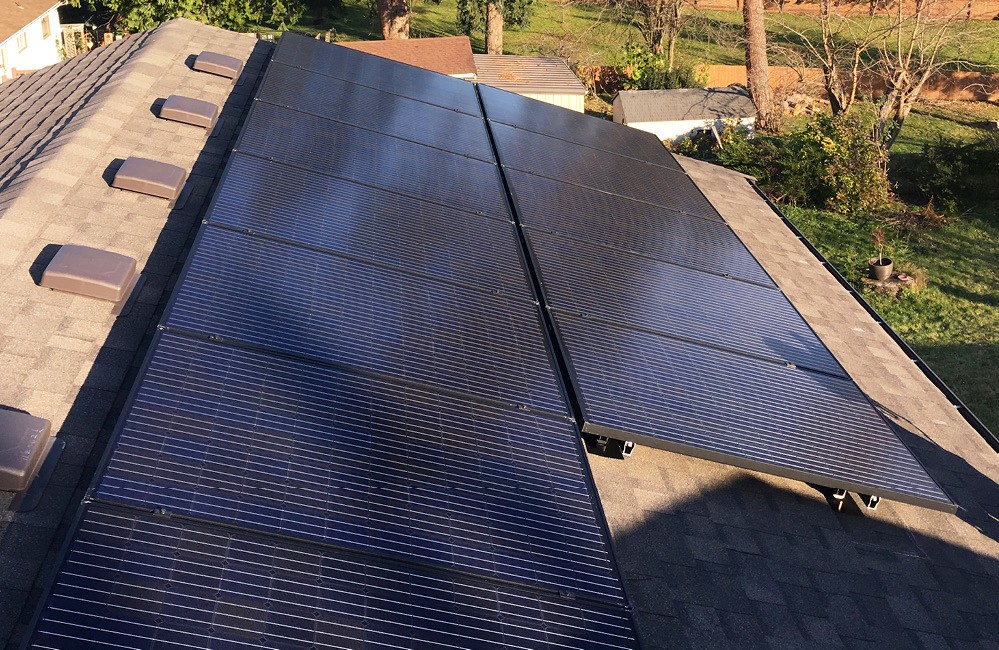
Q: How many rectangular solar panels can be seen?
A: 12